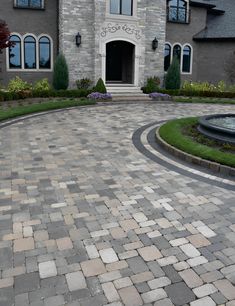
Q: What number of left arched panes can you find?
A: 3